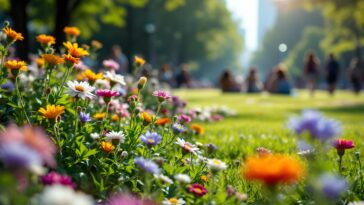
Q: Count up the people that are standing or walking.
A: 3